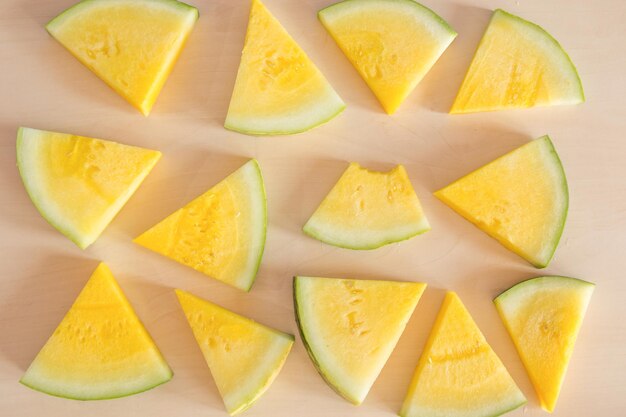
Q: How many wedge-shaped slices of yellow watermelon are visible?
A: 13